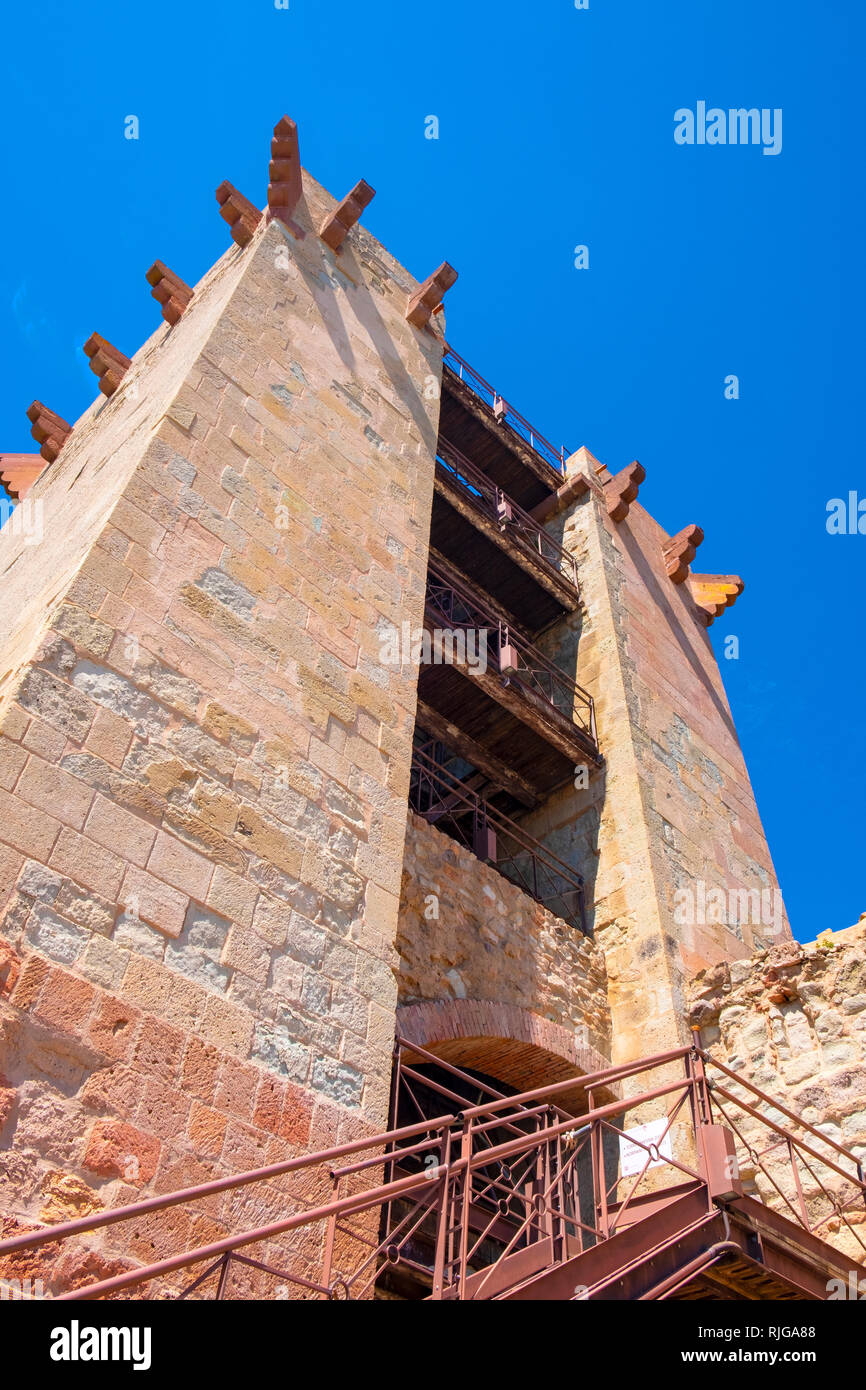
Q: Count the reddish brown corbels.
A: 11